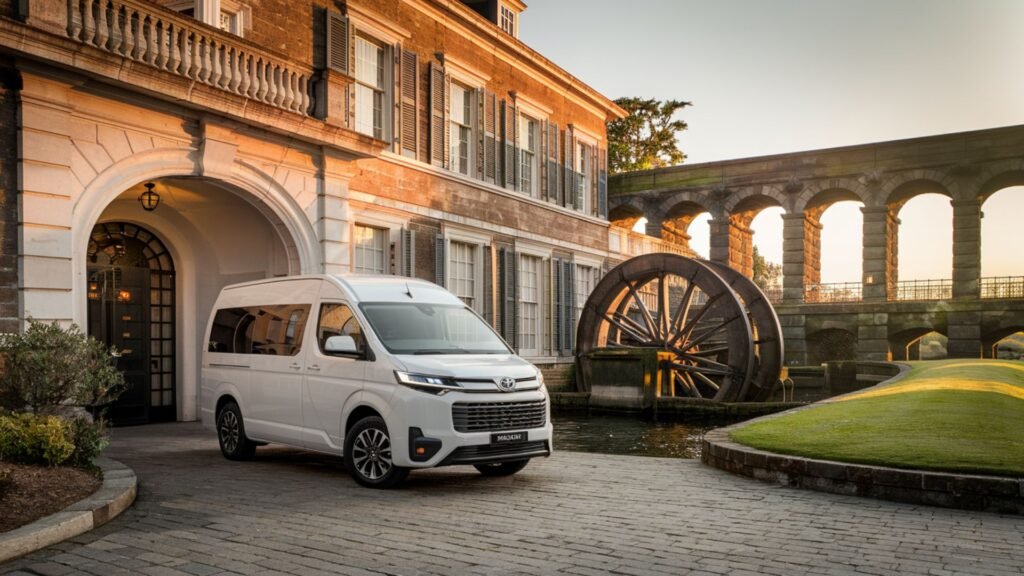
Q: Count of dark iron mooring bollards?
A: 0